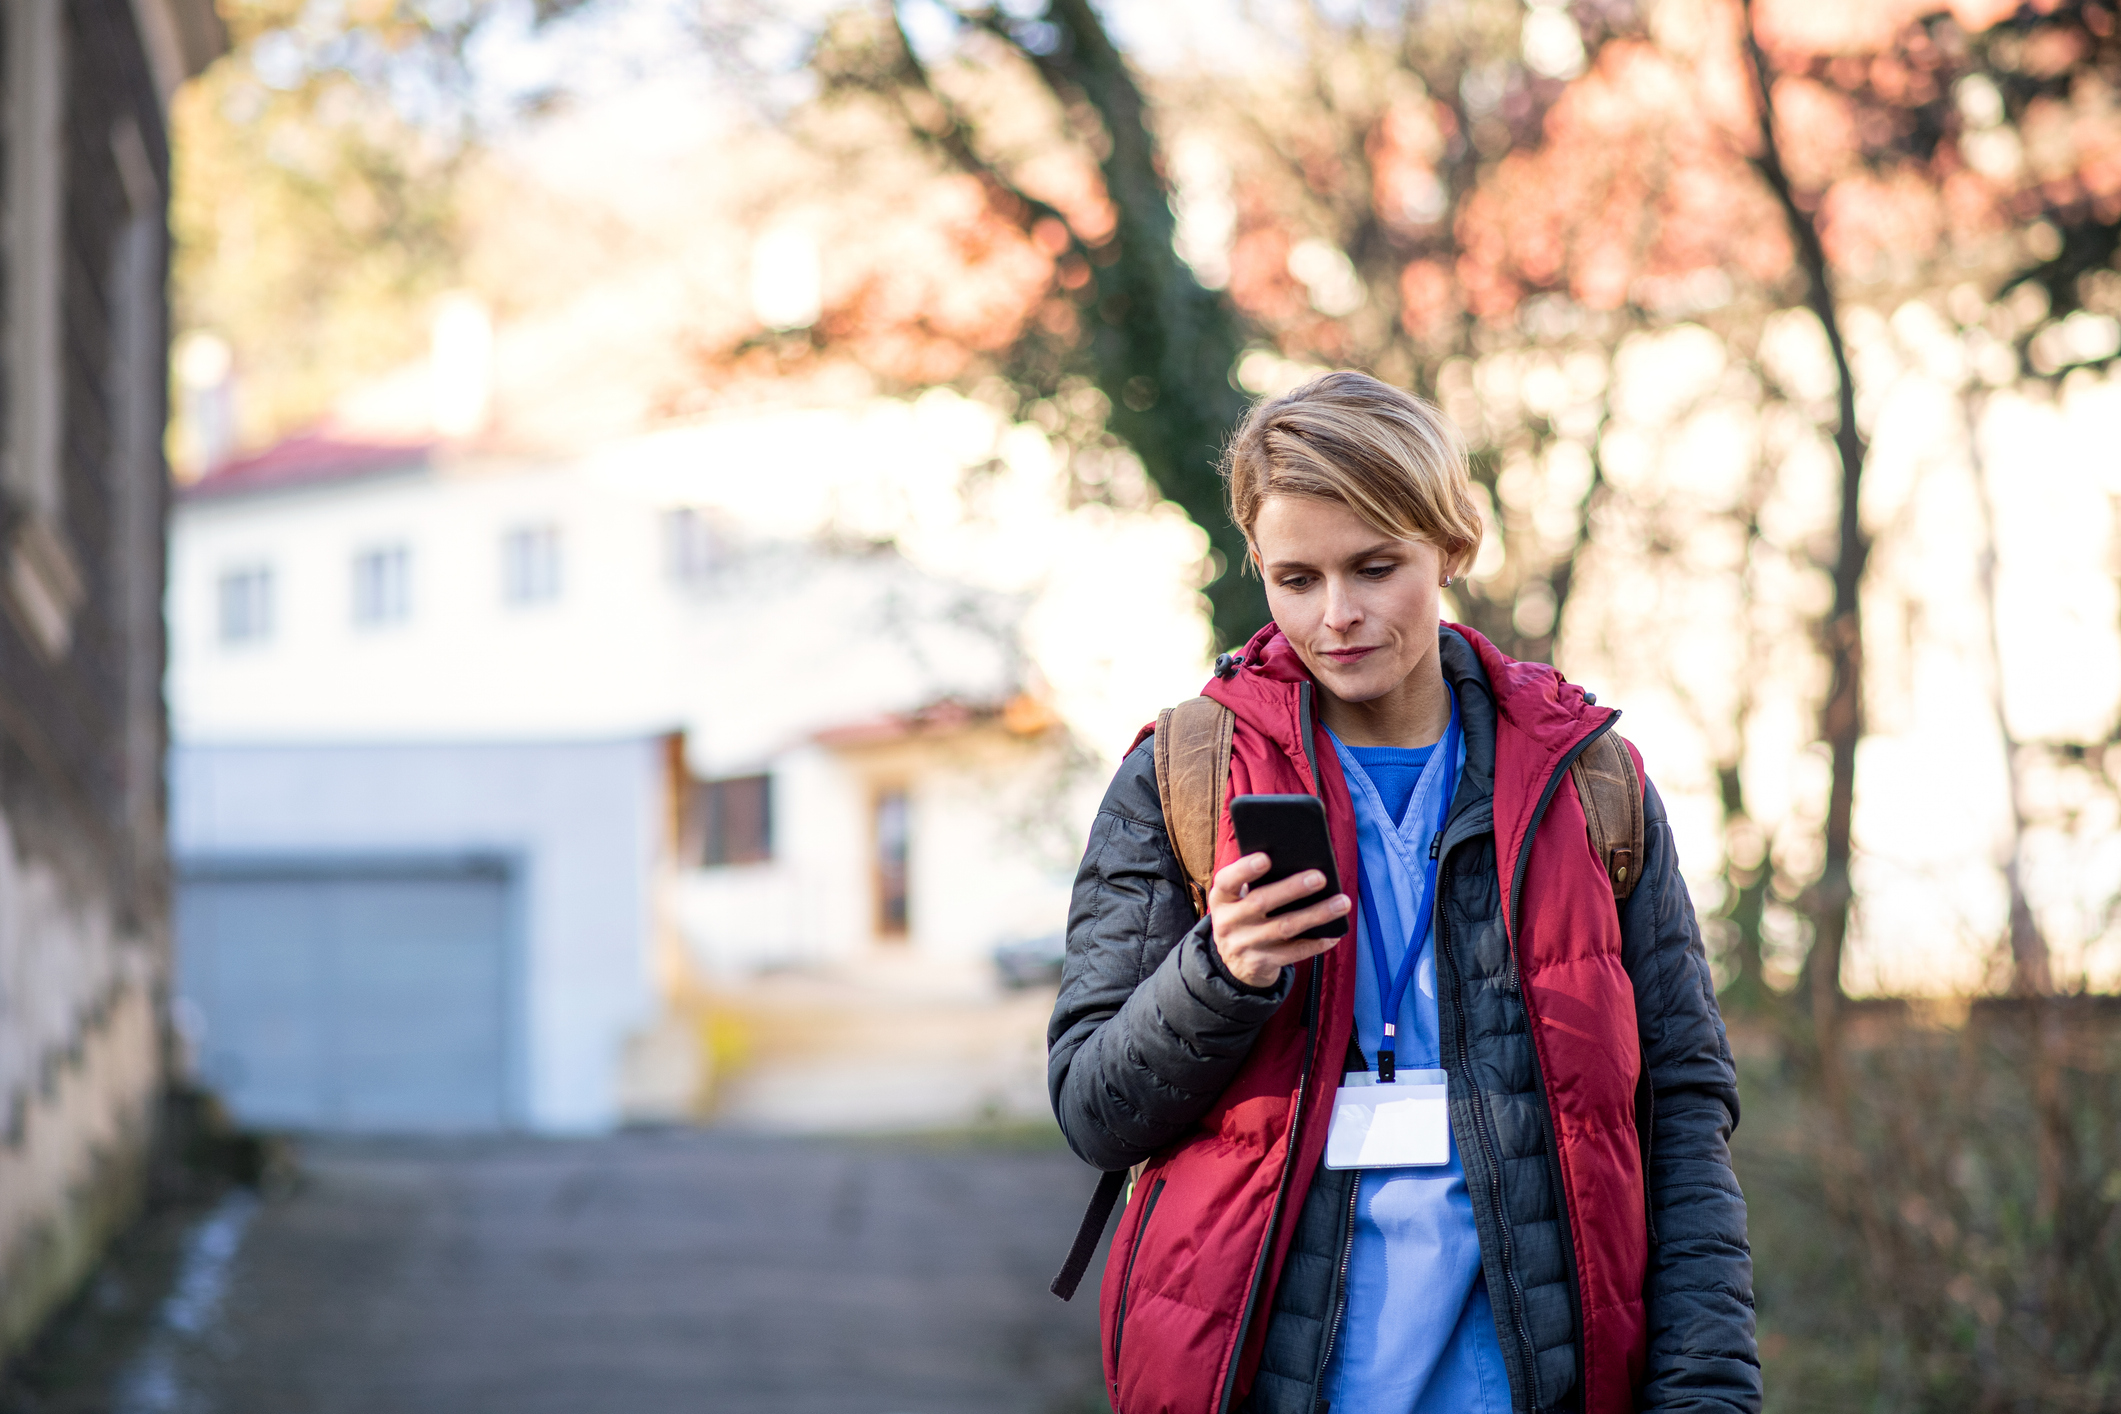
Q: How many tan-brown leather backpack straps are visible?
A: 2